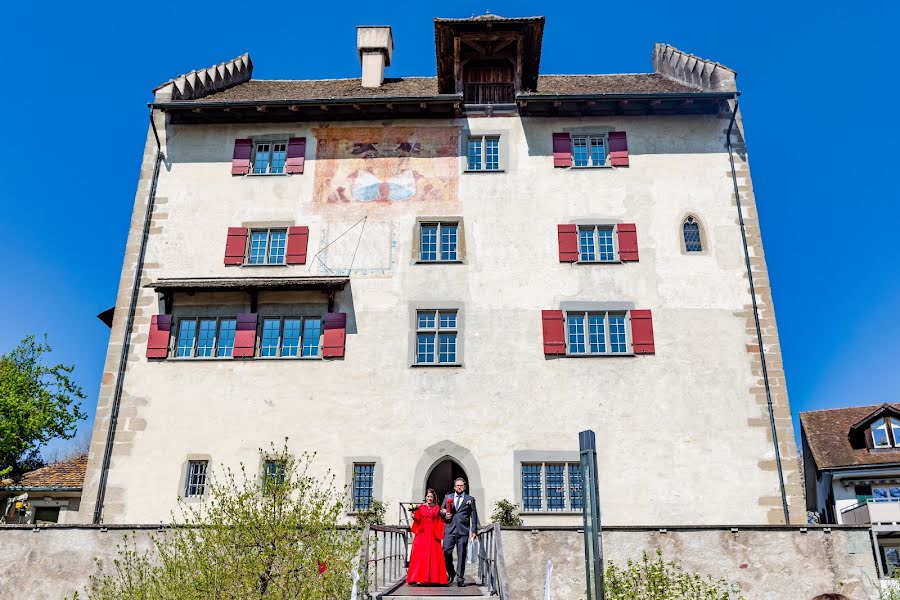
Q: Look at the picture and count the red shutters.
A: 13